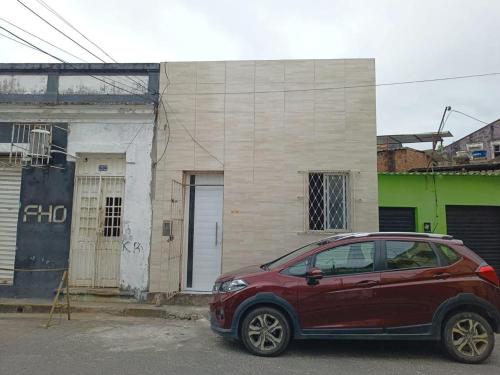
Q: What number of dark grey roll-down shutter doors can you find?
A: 2